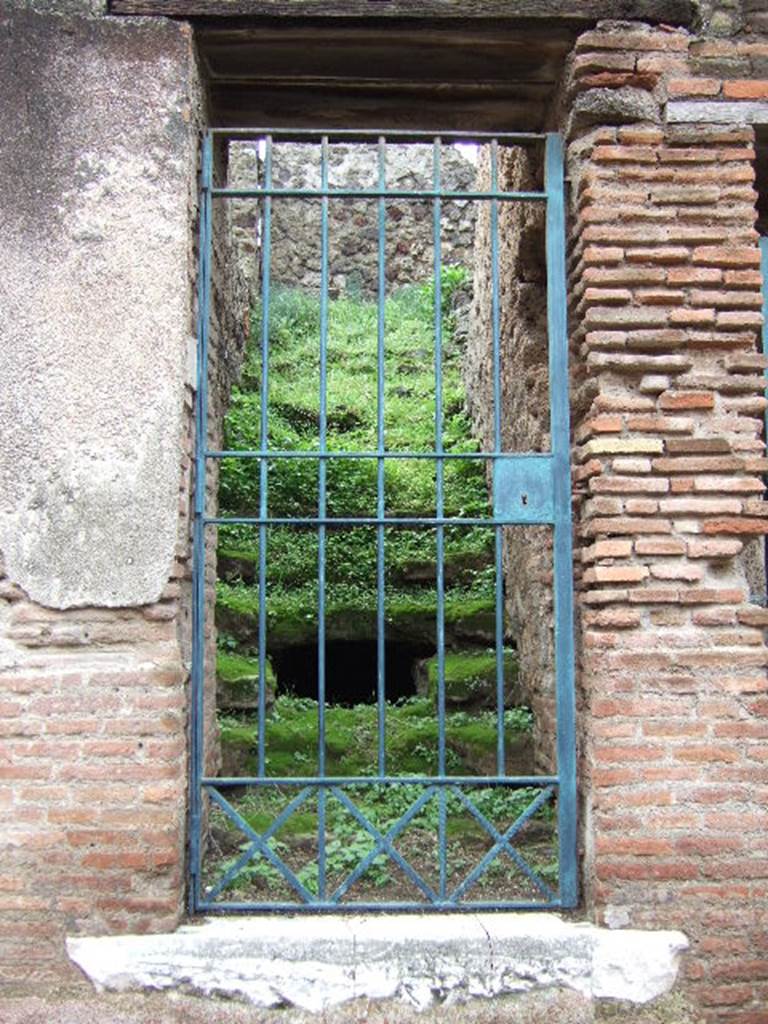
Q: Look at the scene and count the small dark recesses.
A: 1